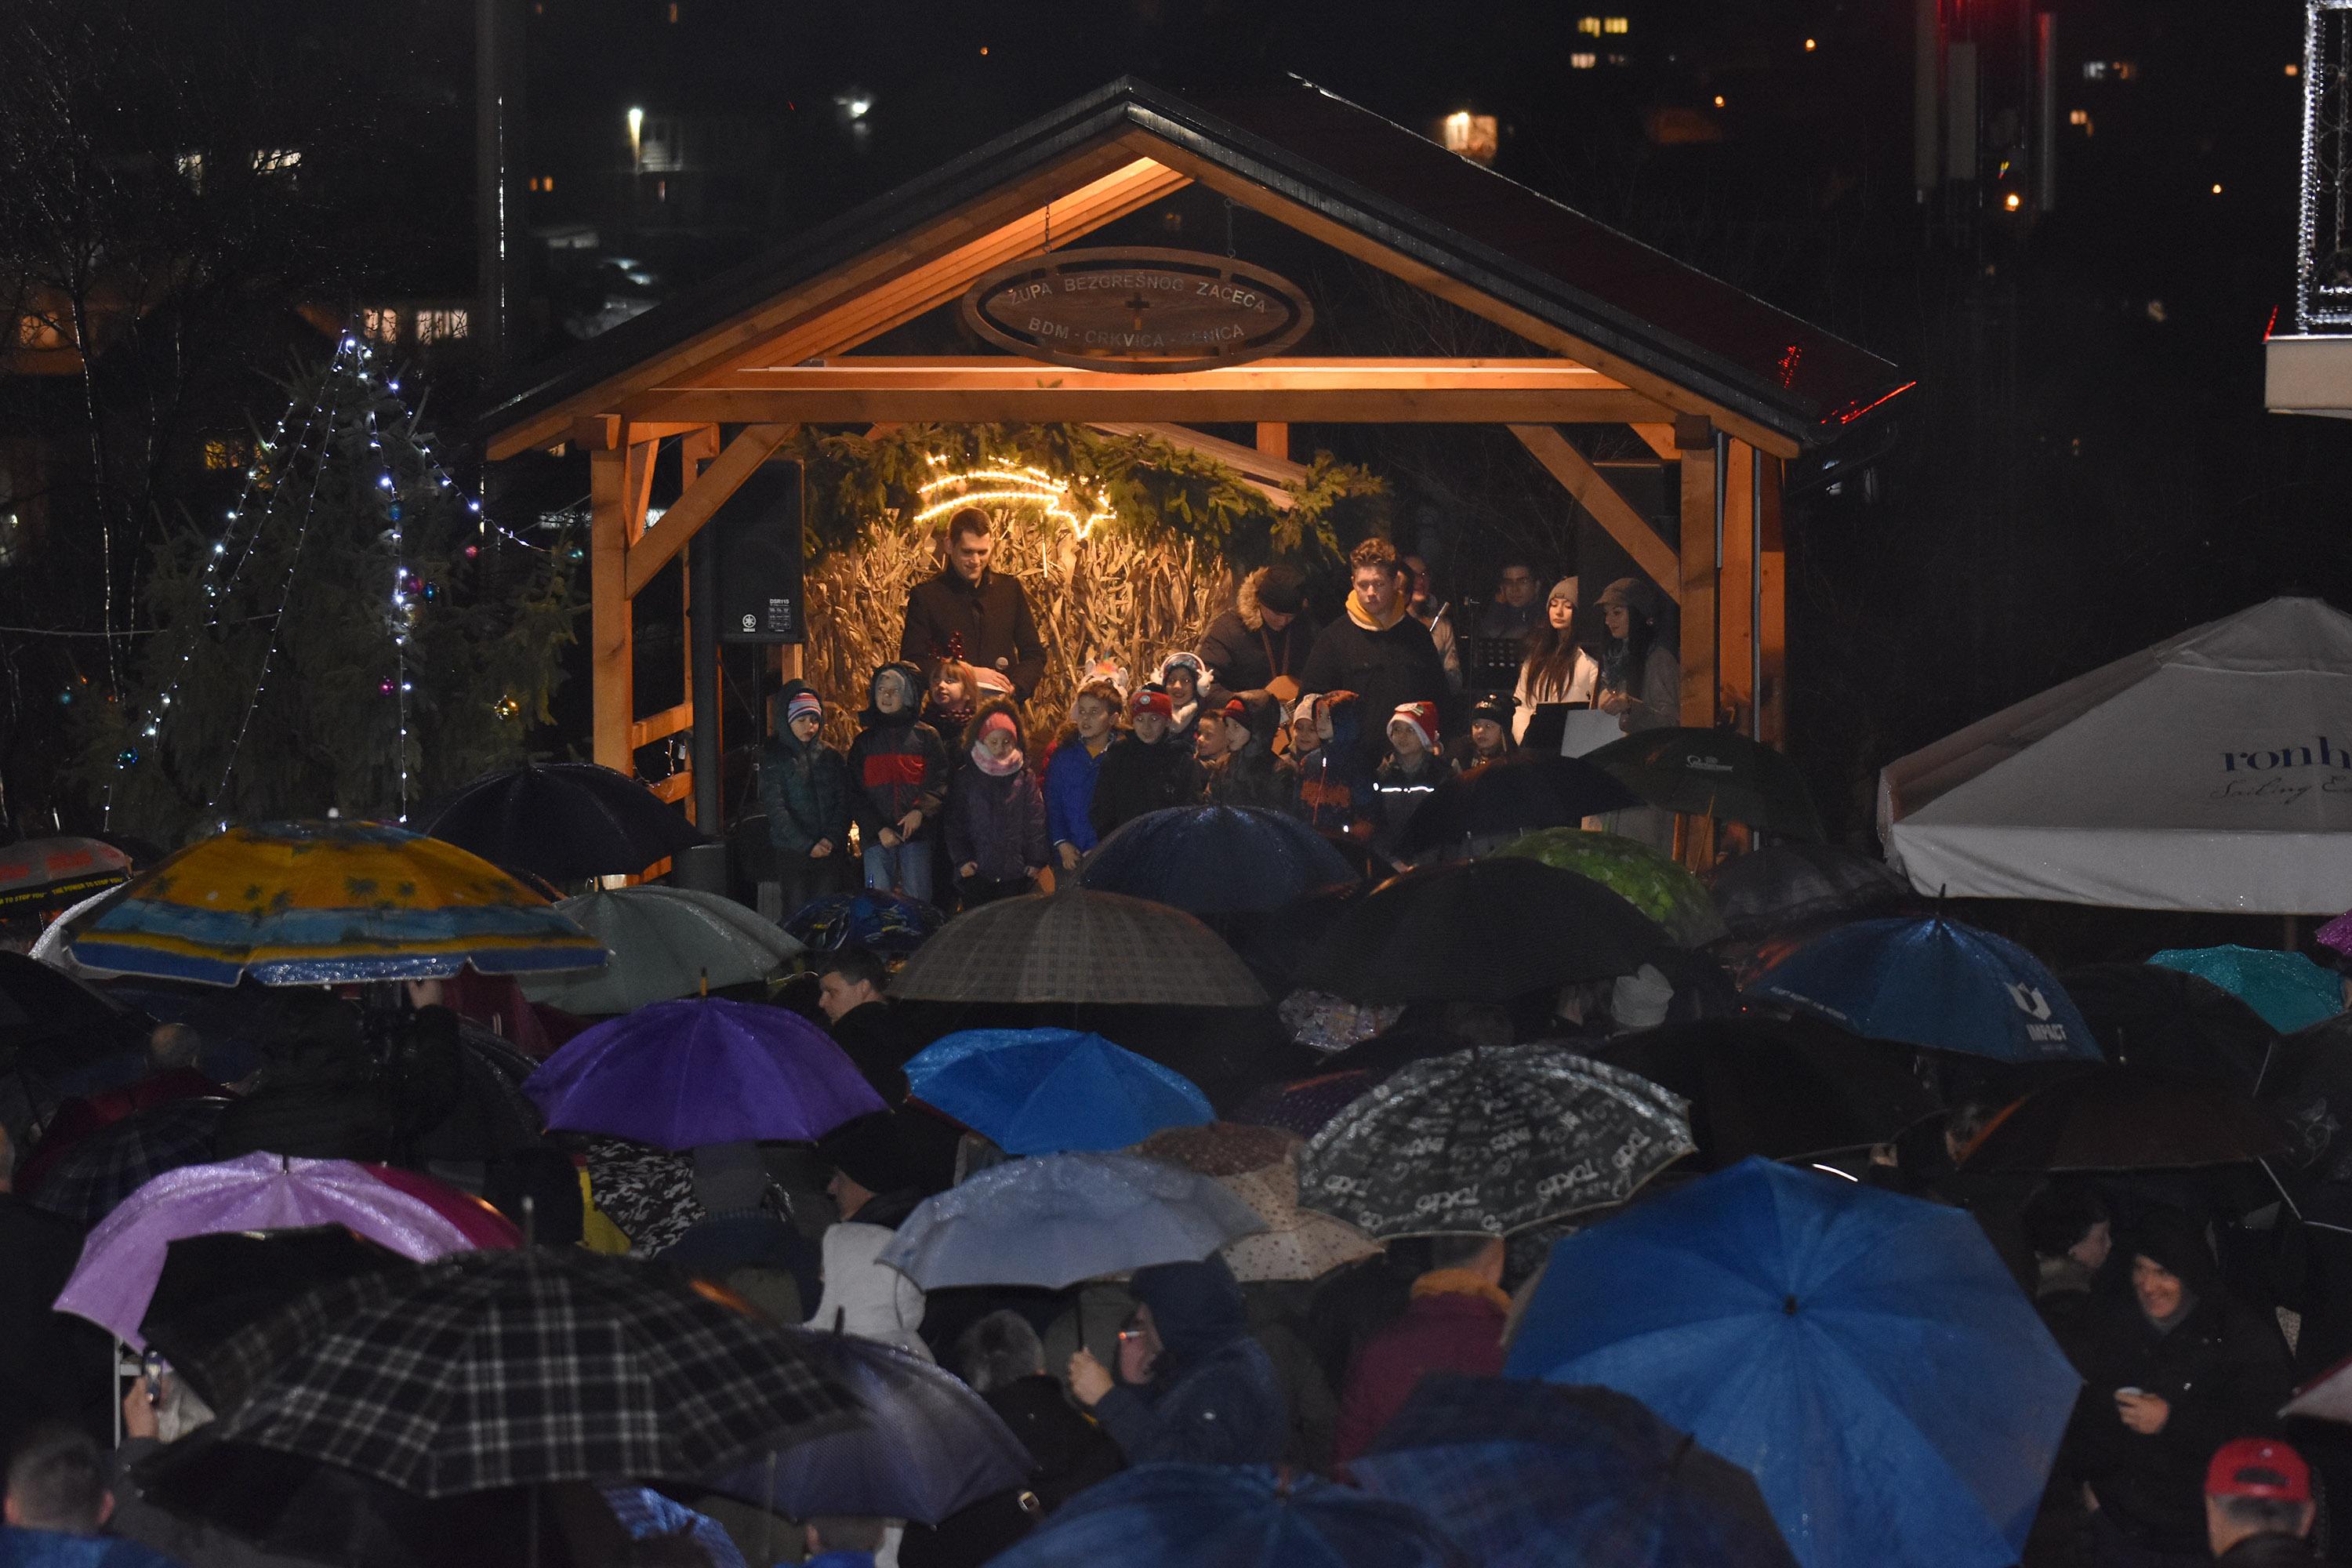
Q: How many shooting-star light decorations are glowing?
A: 1